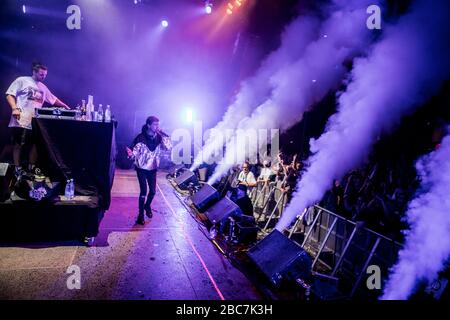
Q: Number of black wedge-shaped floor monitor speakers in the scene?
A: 4